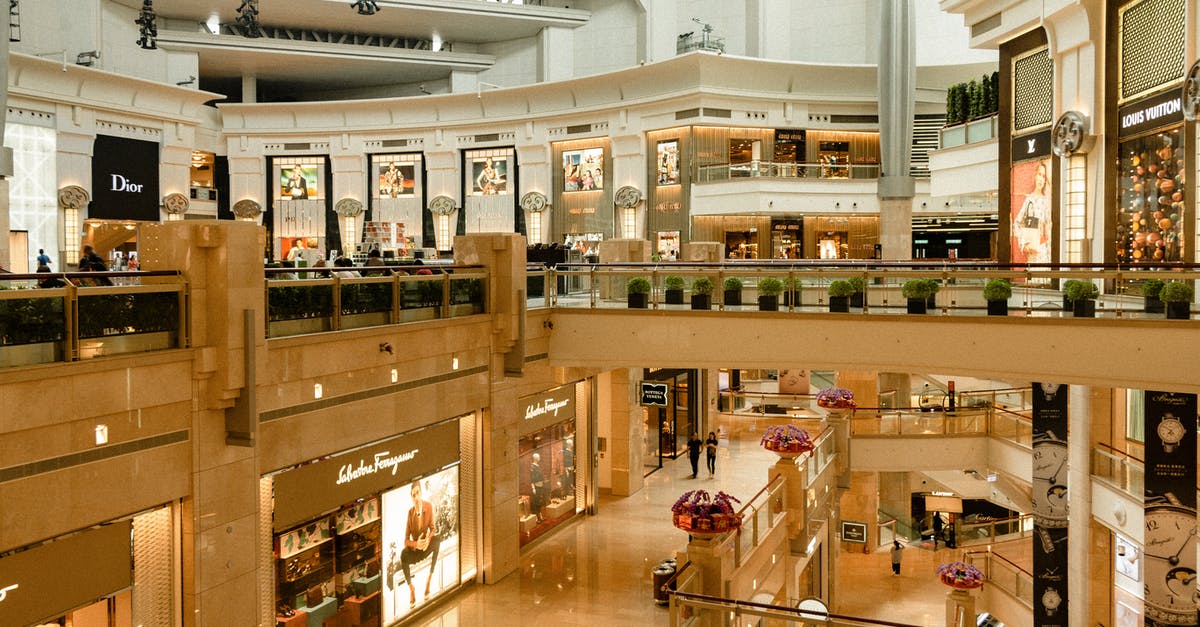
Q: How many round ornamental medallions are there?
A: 9